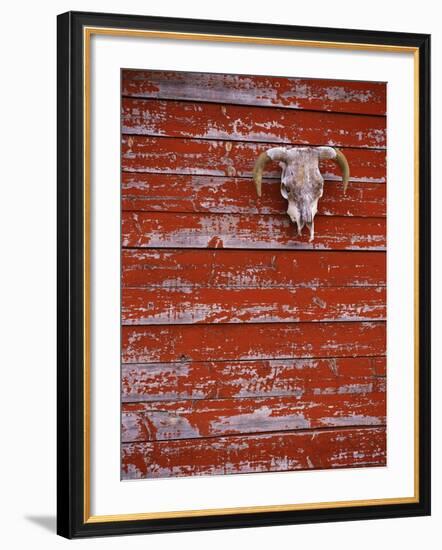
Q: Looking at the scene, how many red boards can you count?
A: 11